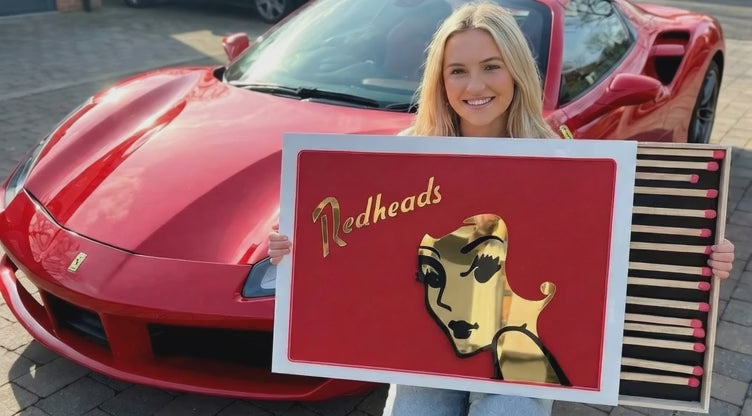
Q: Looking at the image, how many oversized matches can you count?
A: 15